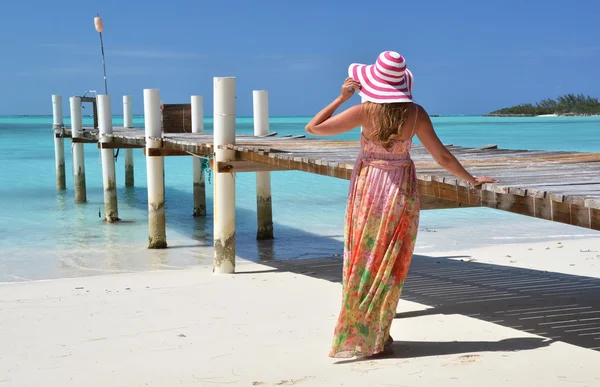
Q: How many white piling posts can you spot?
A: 8